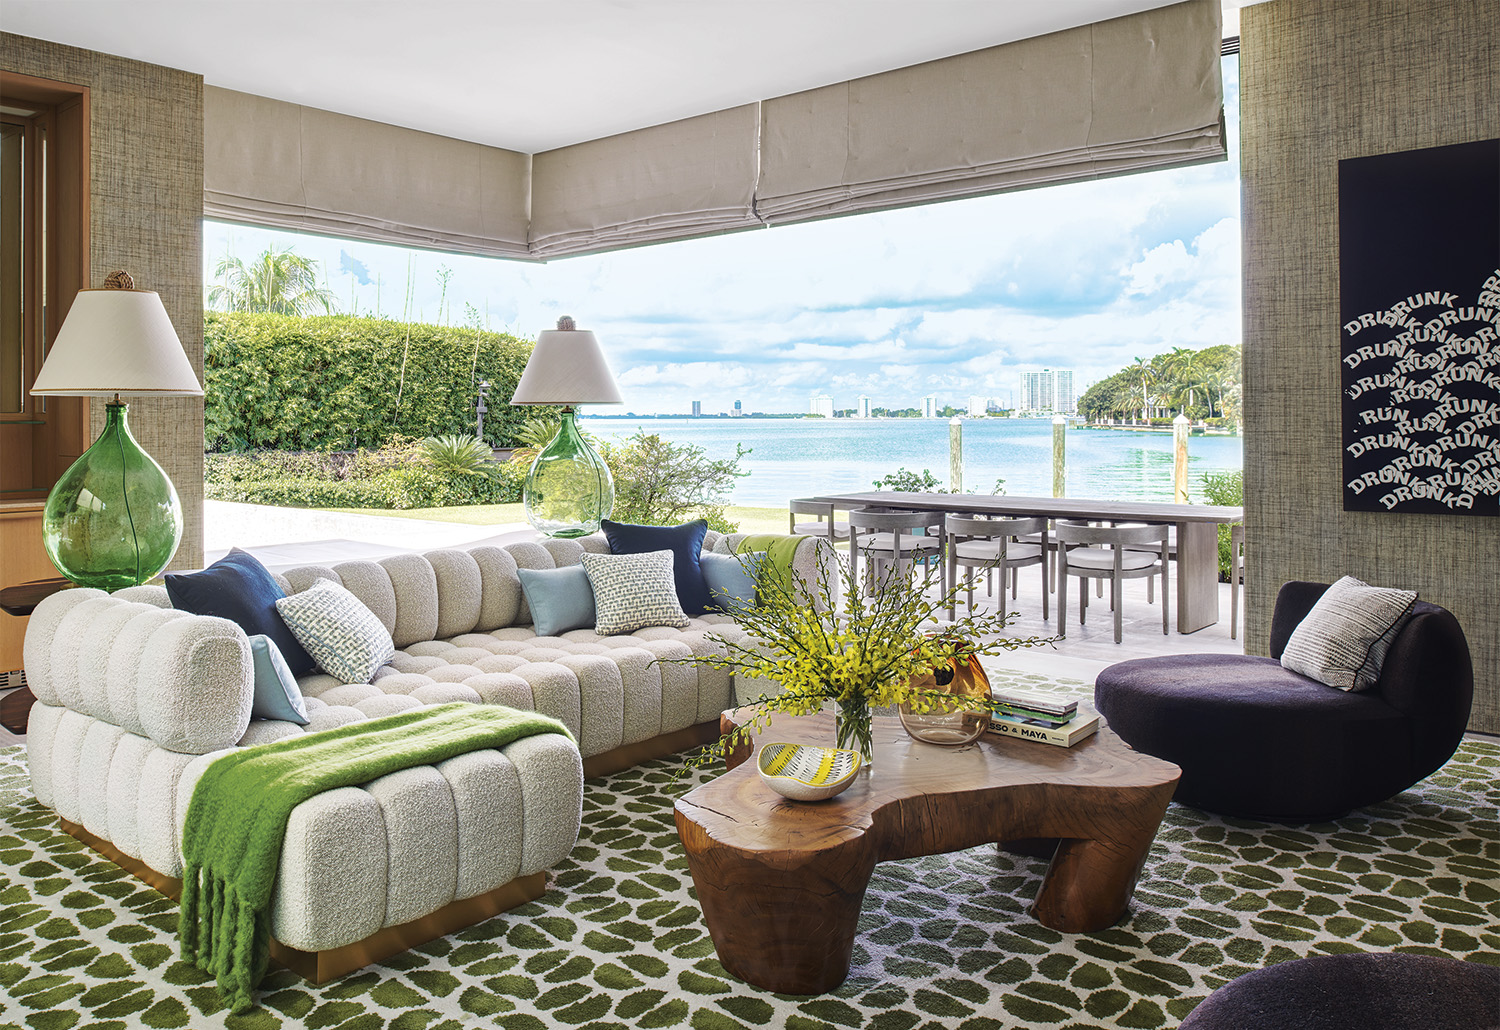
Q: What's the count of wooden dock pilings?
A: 3